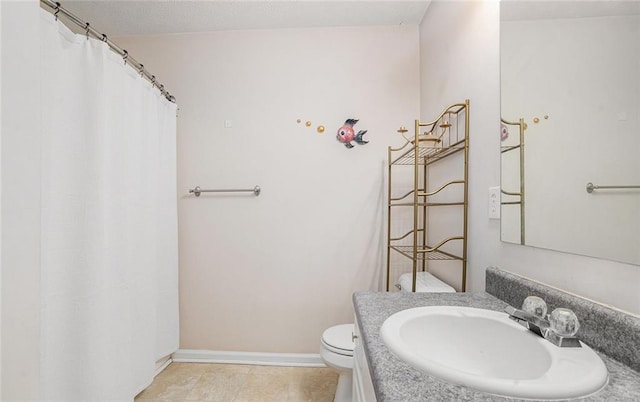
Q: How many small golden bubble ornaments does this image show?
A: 3